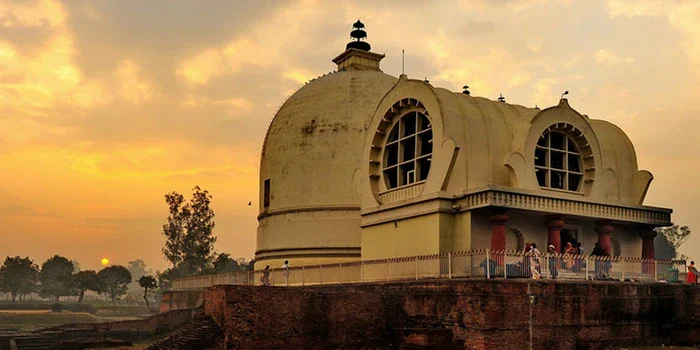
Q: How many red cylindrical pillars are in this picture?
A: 4